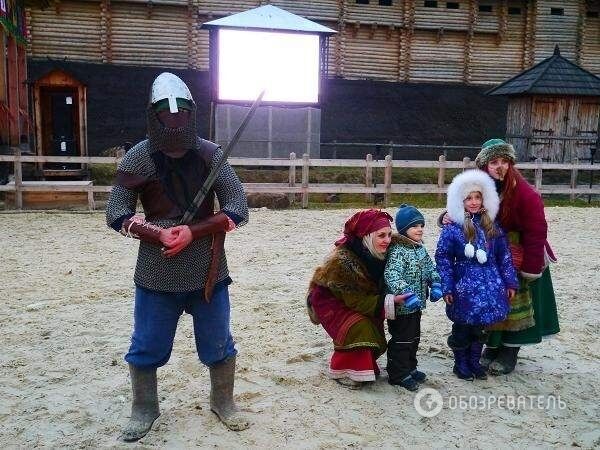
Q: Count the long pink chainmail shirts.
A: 0